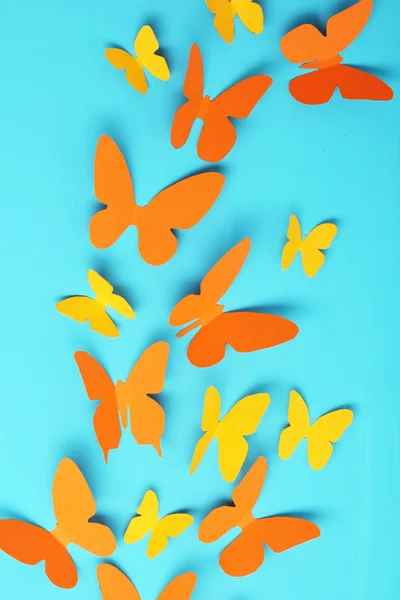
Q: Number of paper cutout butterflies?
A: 15